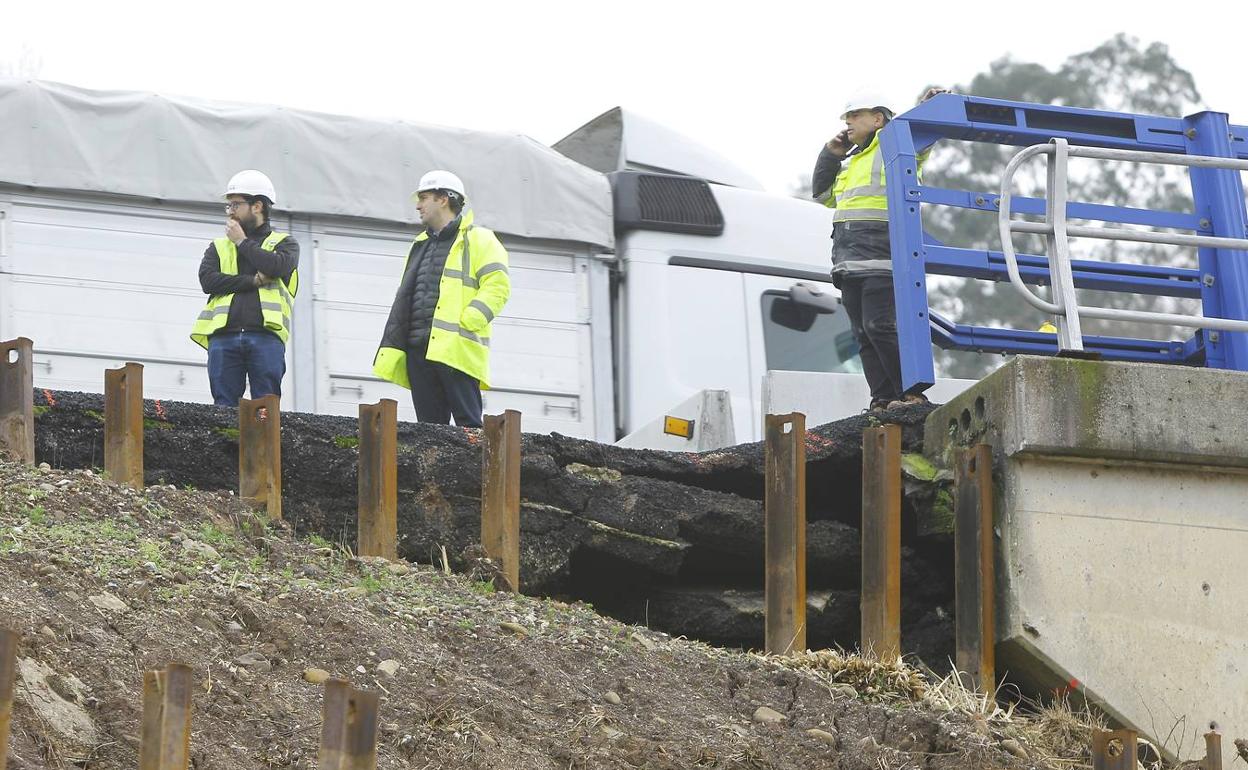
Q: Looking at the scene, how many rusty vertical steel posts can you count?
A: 13